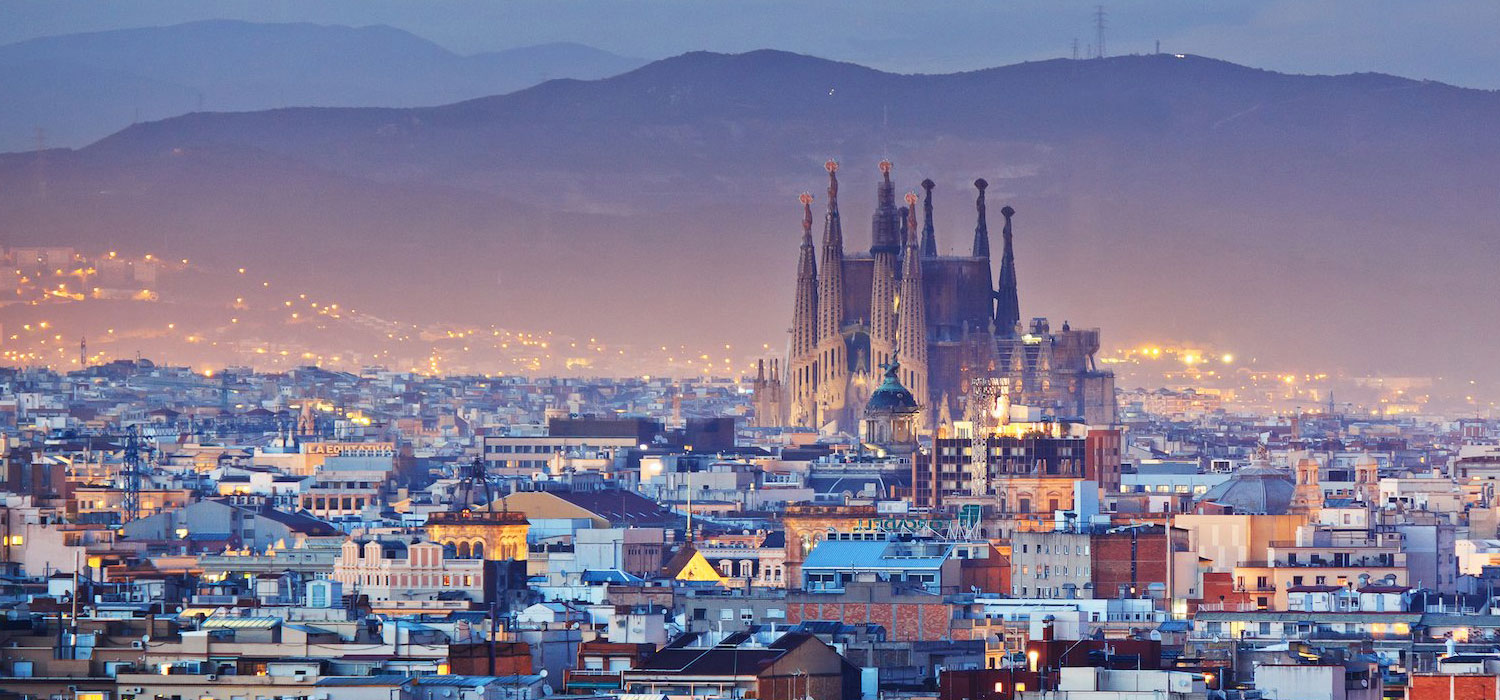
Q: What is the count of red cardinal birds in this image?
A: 0